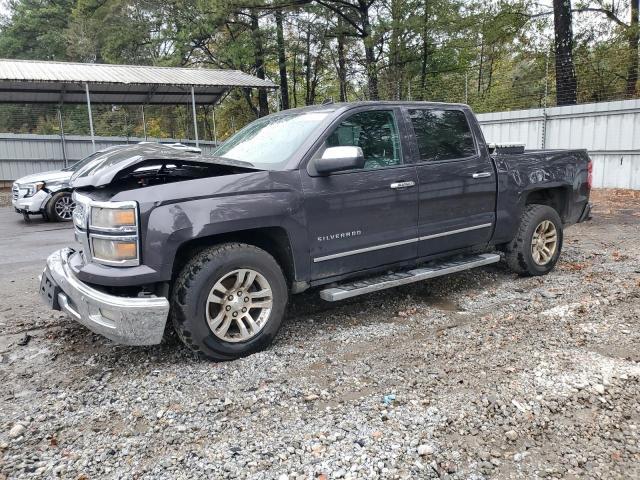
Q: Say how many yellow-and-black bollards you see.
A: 0